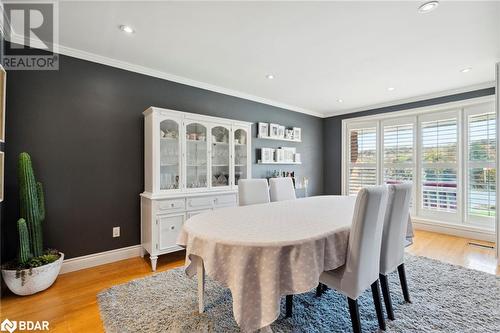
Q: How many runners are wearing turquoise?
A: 0